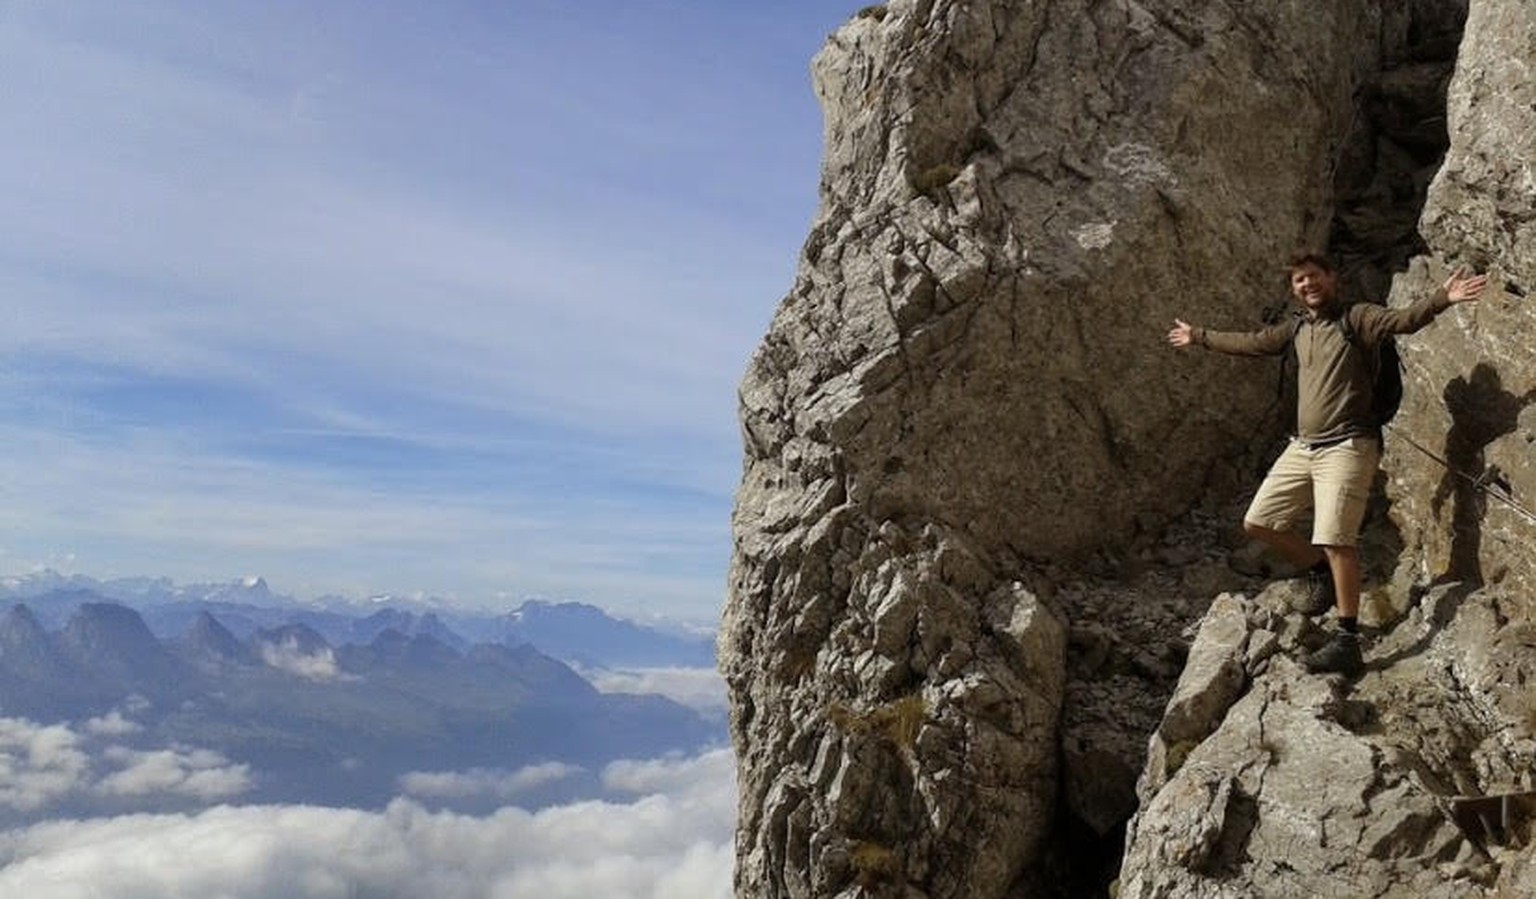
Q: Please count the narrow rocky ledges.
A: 1